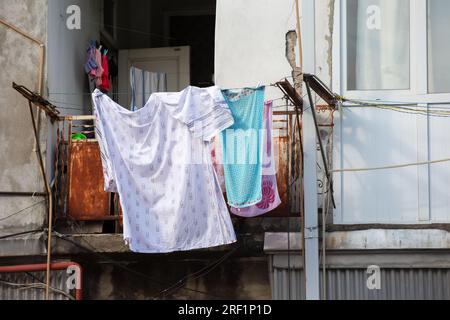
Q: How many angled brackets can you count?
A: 3